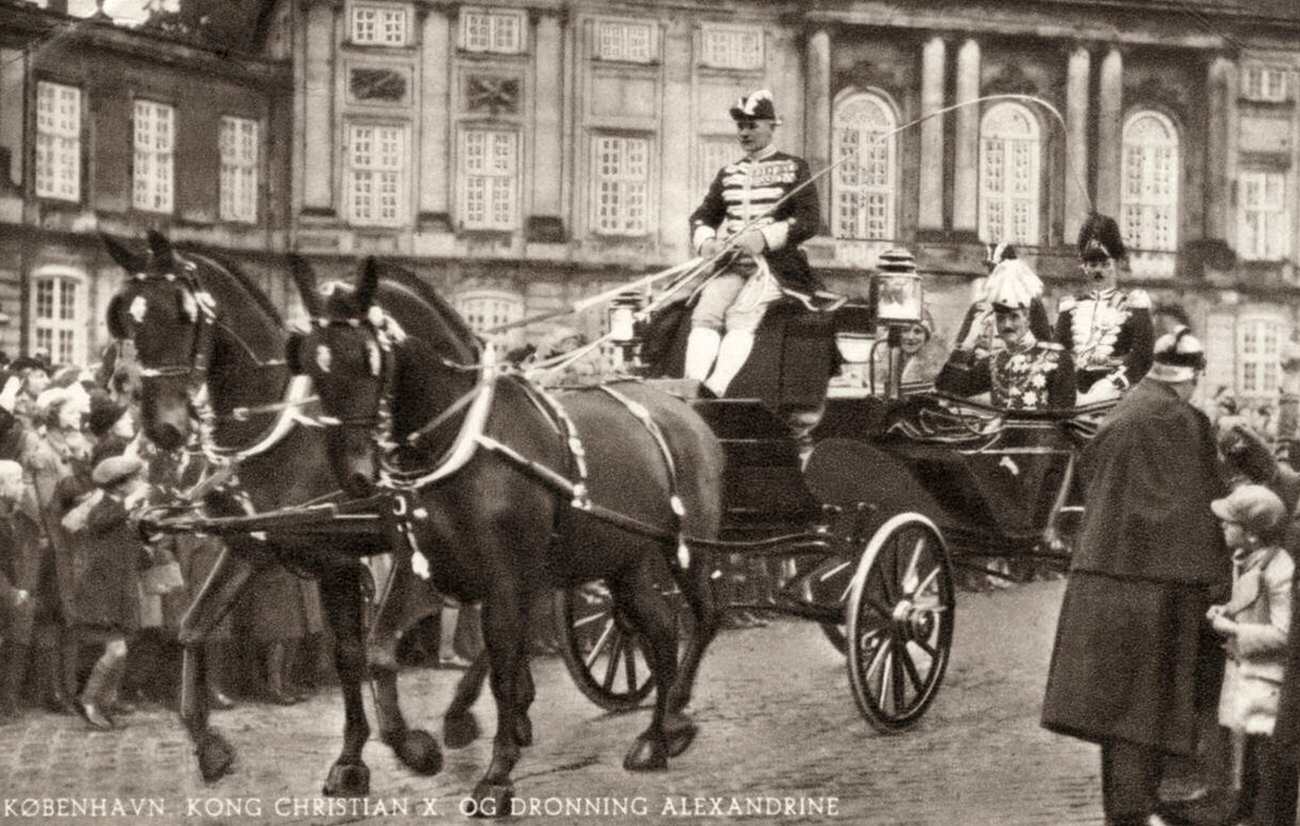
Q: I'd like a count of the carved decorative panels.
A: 2